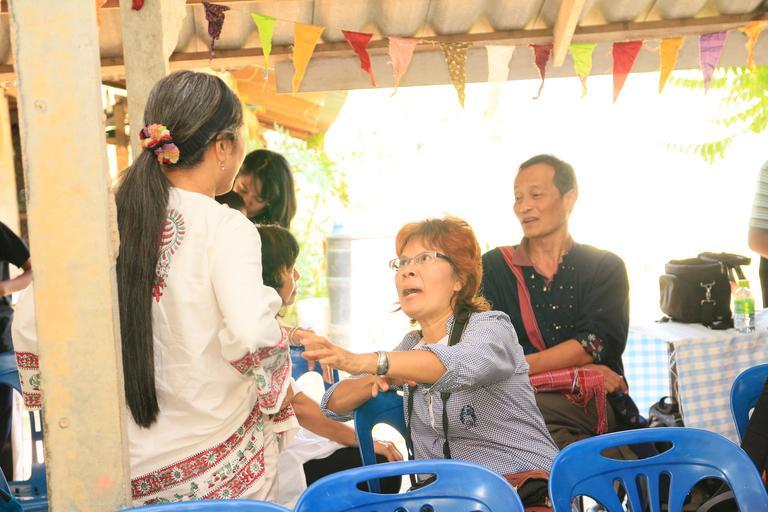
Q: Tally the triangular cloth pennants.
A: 13